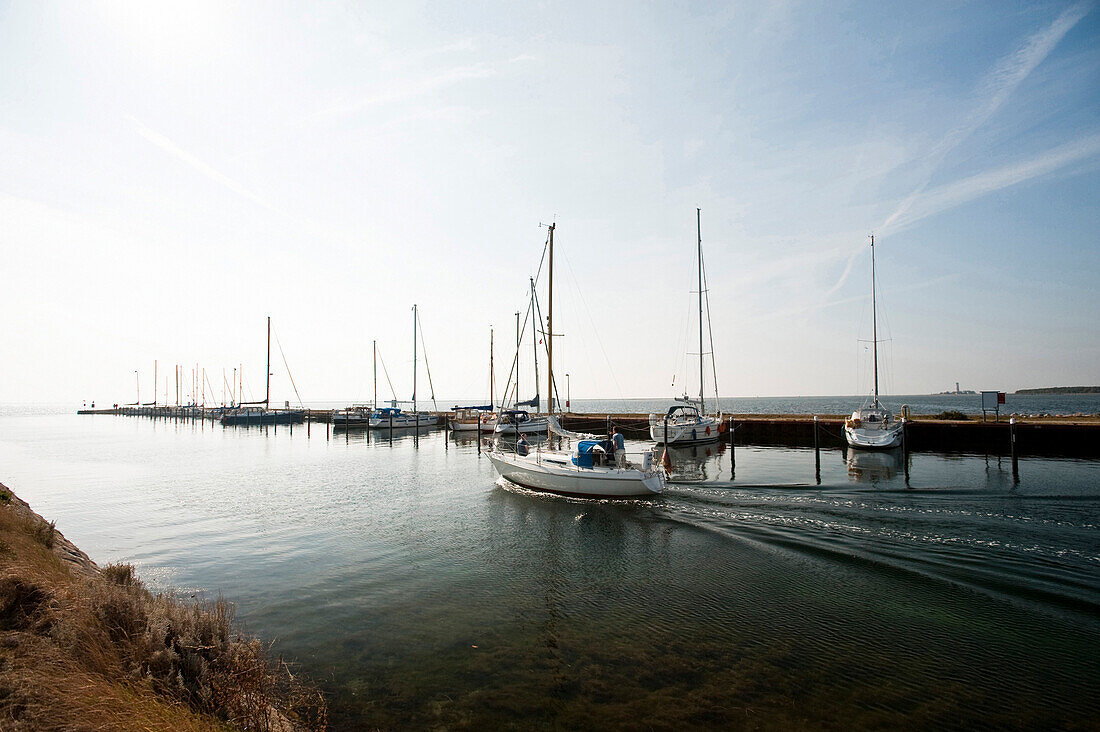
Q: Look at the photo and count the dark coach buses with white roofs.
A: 0